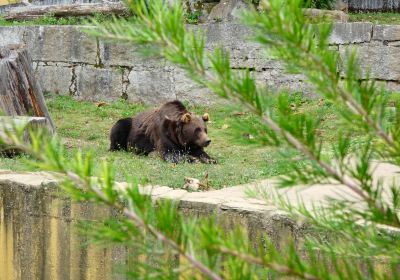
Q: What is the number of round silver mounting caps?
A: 0